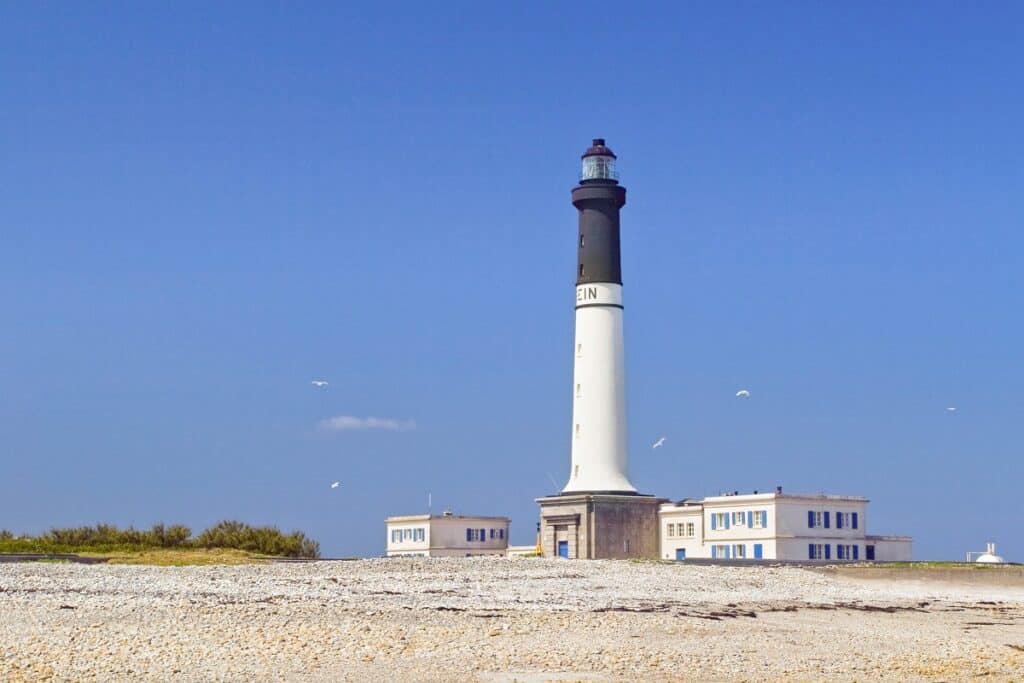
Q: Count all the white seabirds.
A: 5